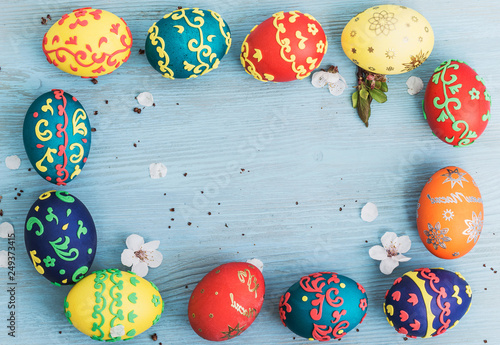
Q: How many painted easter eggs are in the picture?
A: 12